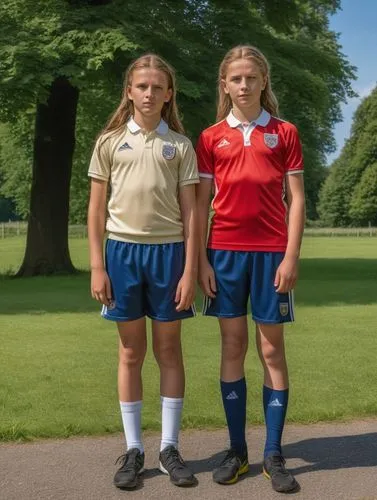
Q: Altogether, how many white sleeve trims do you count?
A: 2